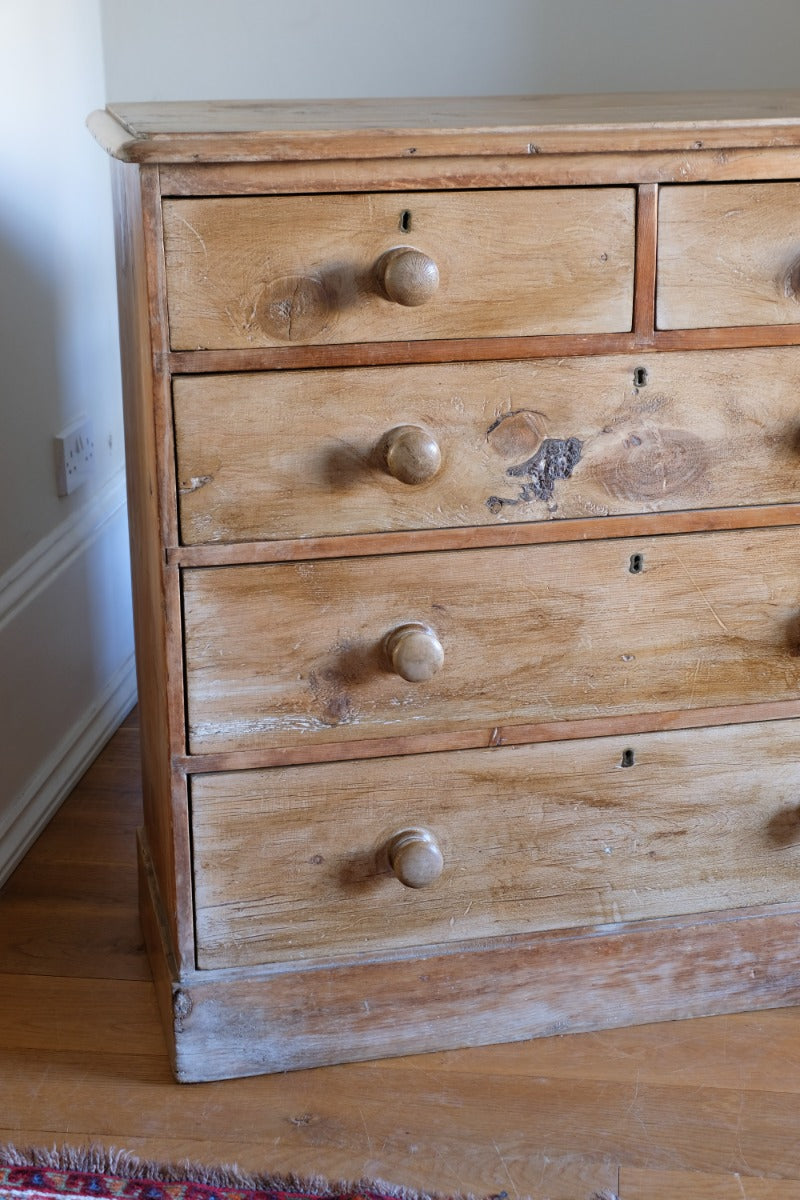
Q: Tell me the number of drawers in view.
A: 5